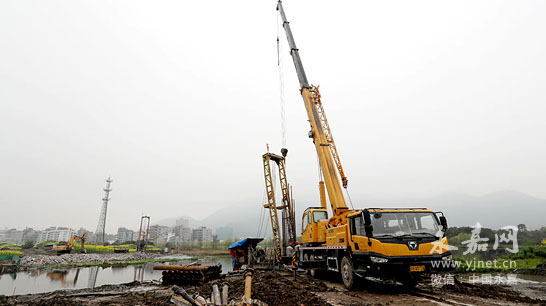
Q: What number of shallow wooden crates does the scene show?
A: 0